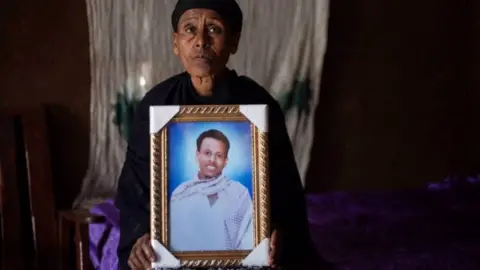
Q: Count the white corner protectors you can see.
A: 4